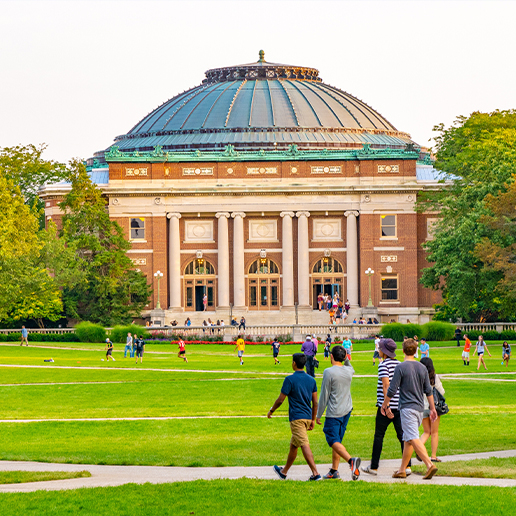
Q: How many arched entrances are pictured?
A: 3